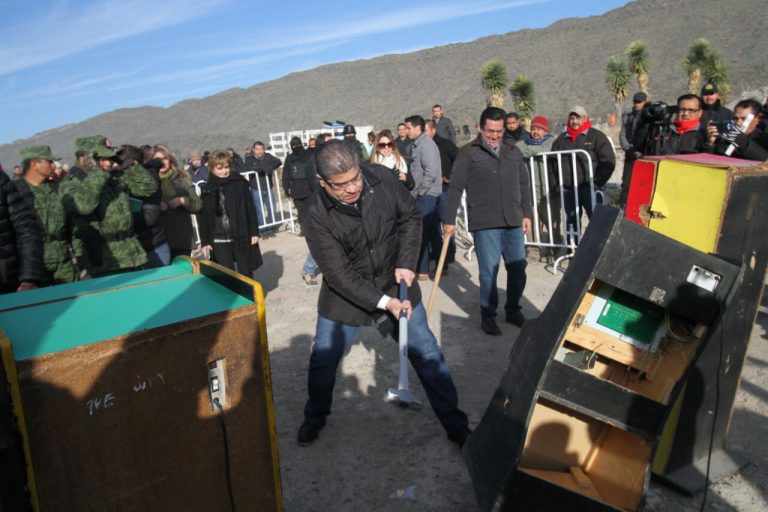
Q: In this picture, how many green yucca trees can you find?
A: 6